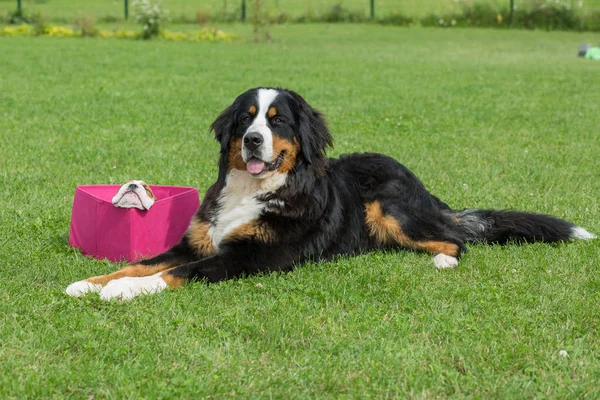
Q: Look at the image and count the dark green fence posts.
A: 5